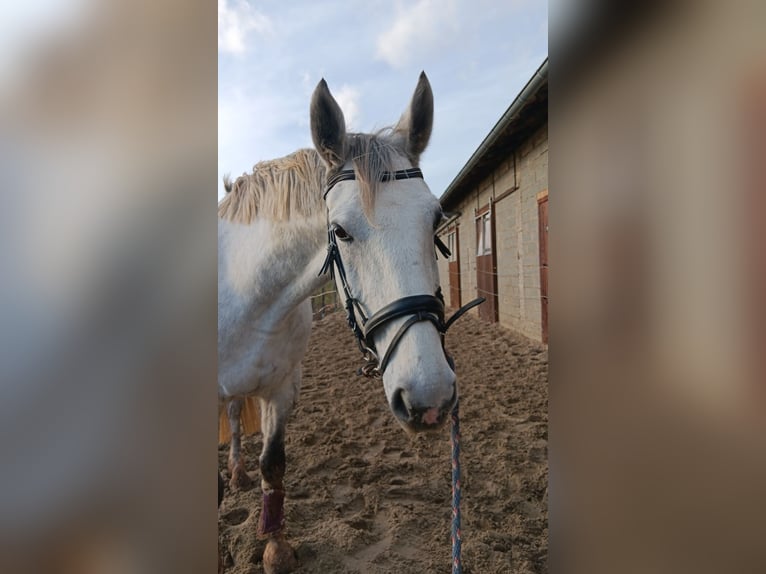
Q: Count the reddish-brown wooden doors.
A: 3